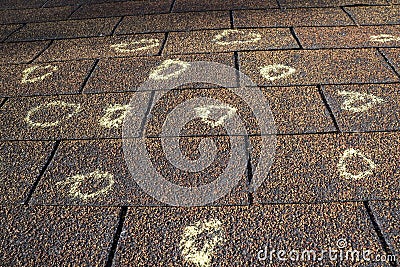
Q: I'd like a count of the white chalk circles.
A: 13